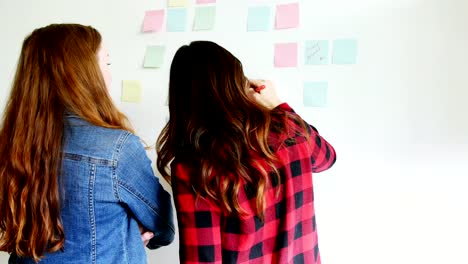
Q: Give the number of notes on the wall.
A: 13